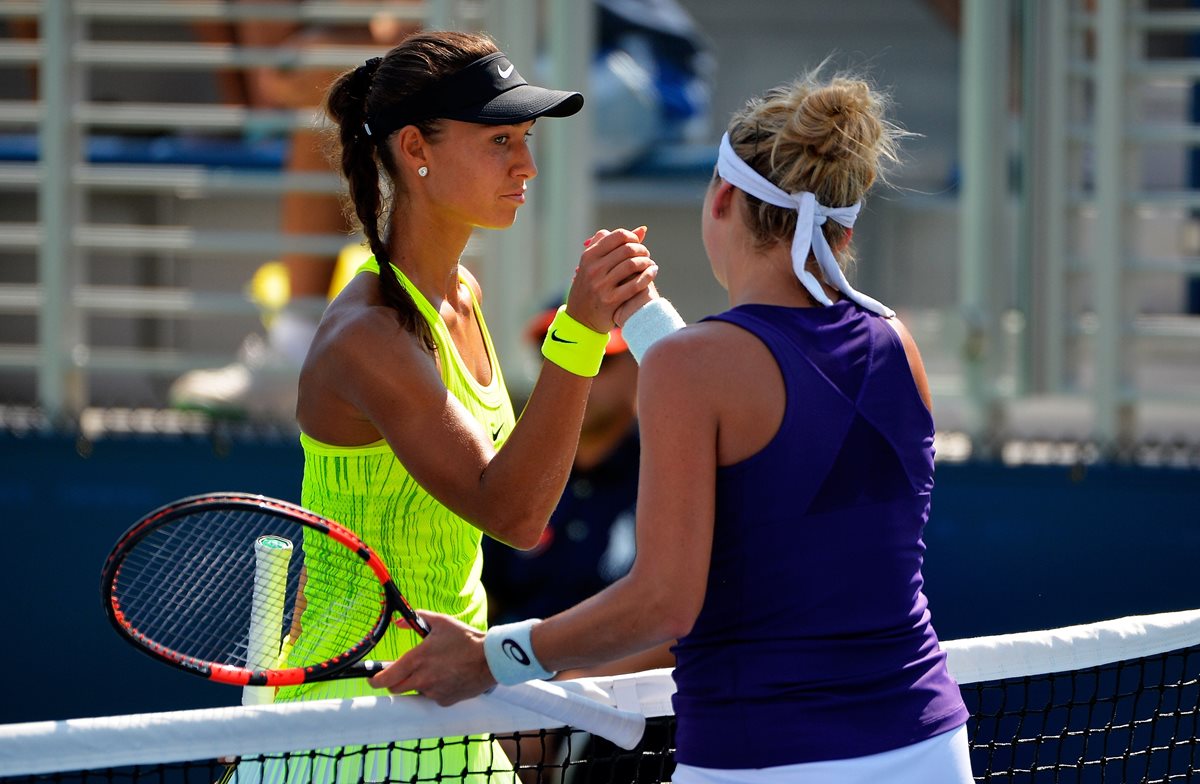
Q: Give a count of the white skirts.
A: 1